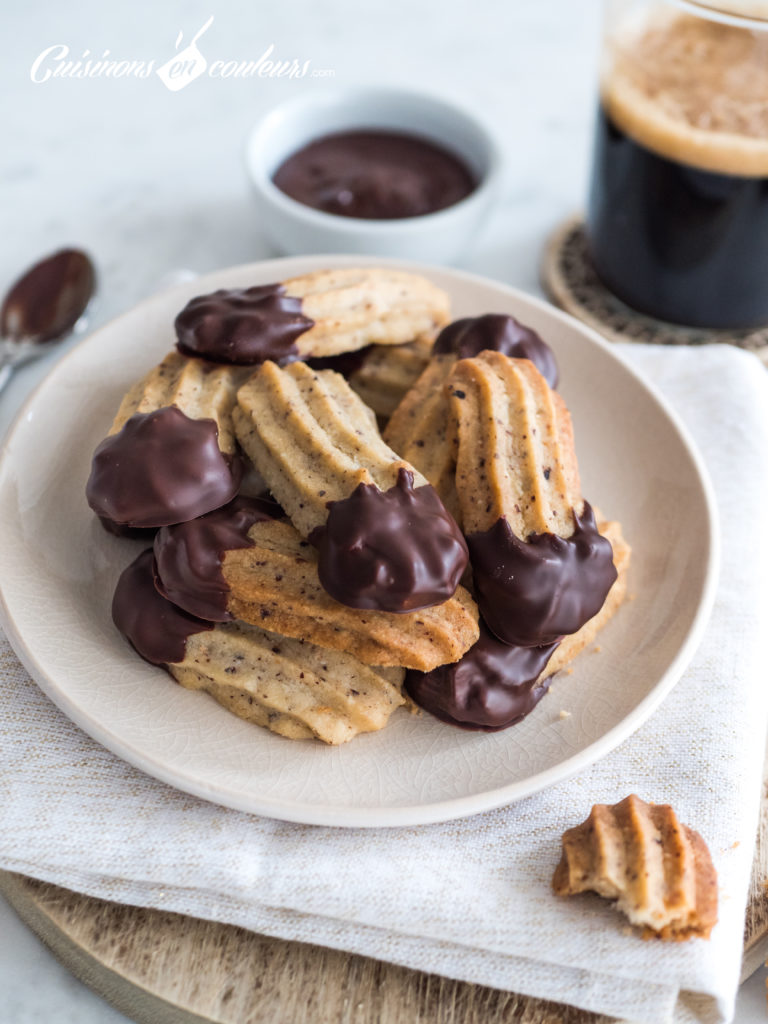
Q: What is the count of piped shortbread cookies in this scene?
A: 10